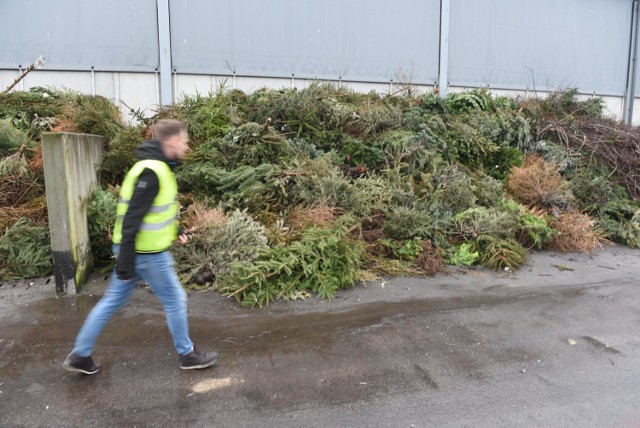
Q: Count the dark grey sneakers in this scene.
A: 2